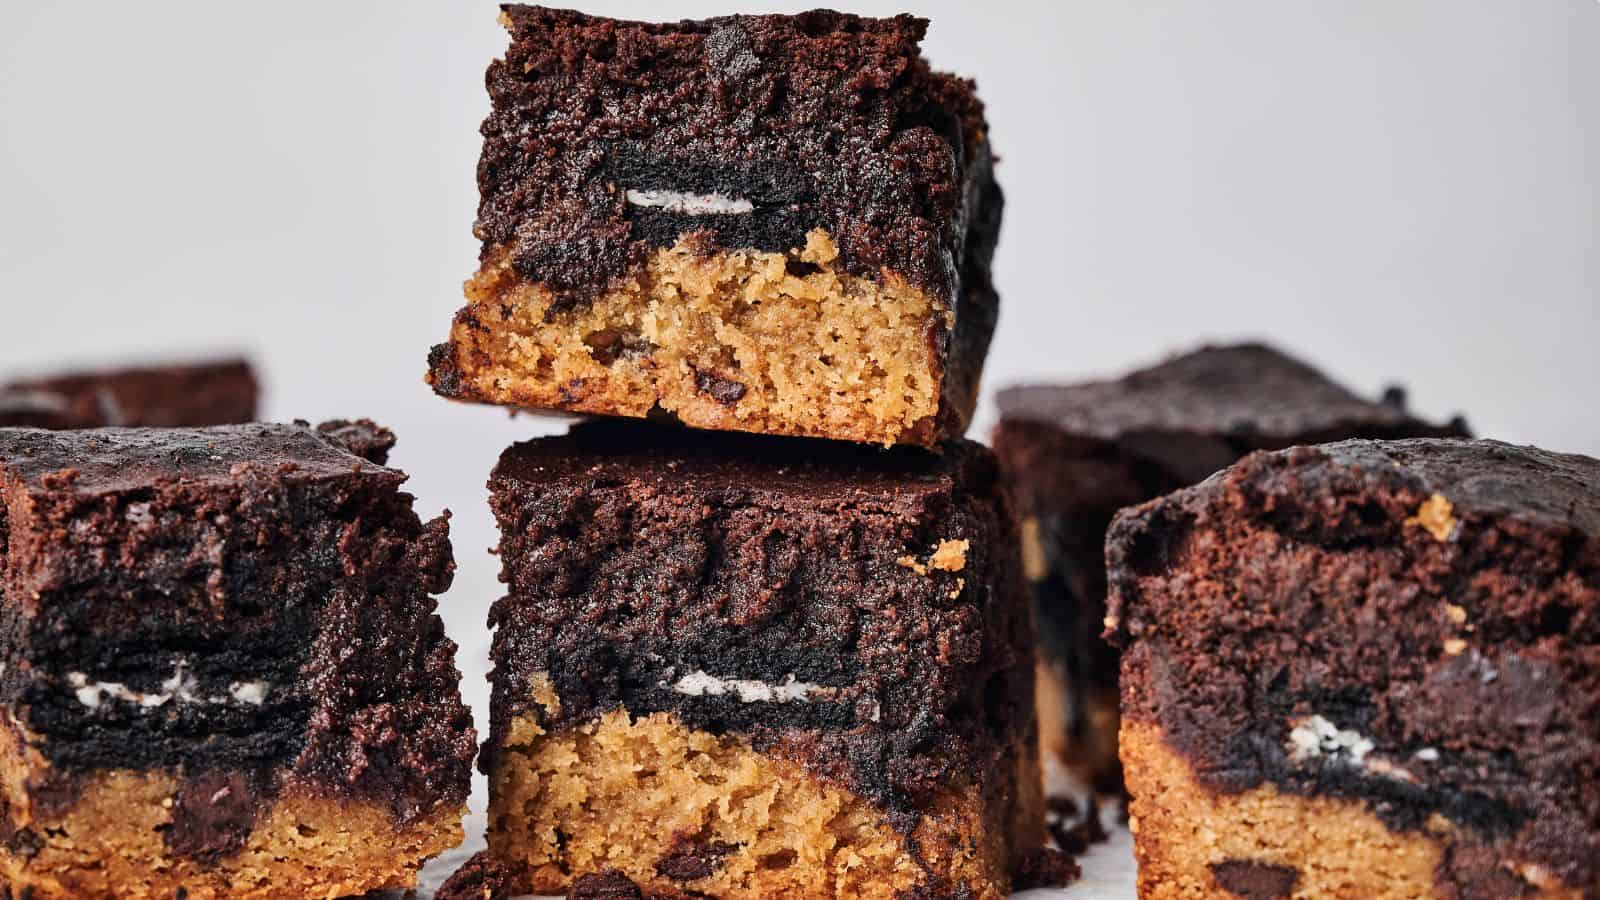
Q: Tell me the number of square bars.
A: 6